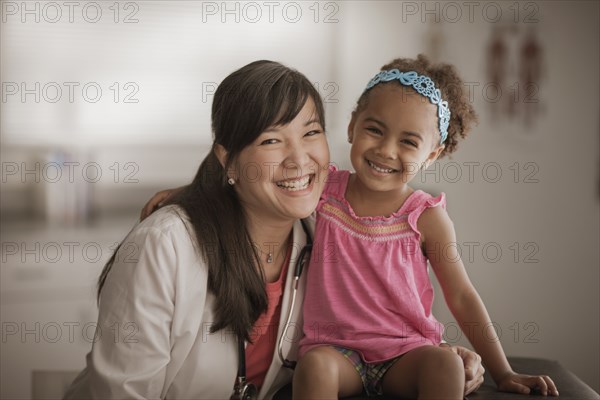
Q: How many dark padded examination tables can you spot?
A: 1